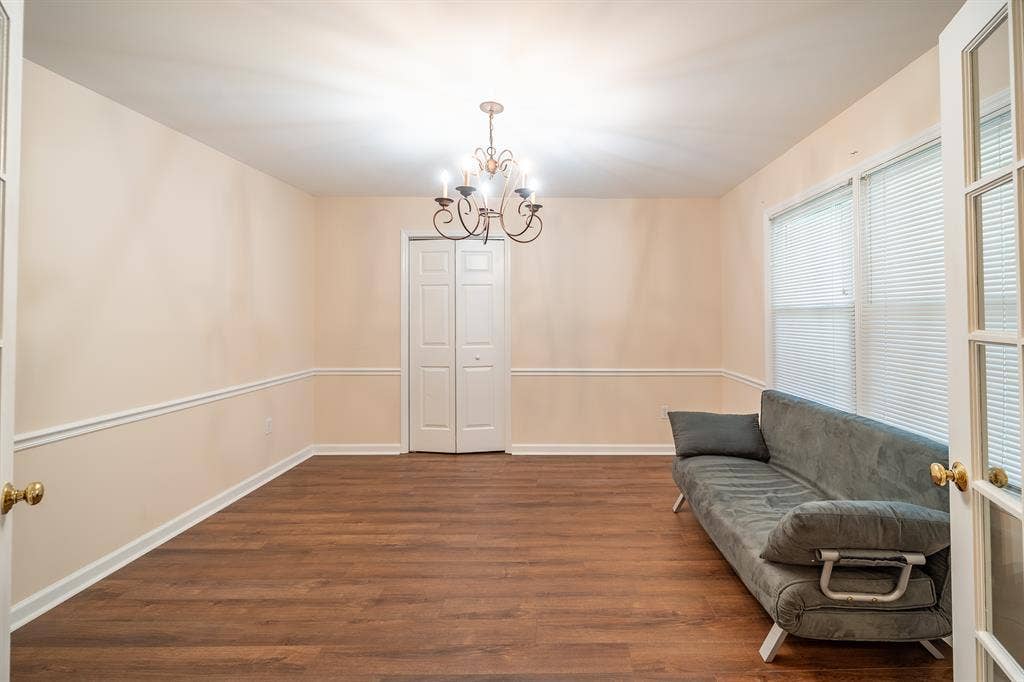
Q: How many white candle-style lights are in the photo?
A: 5